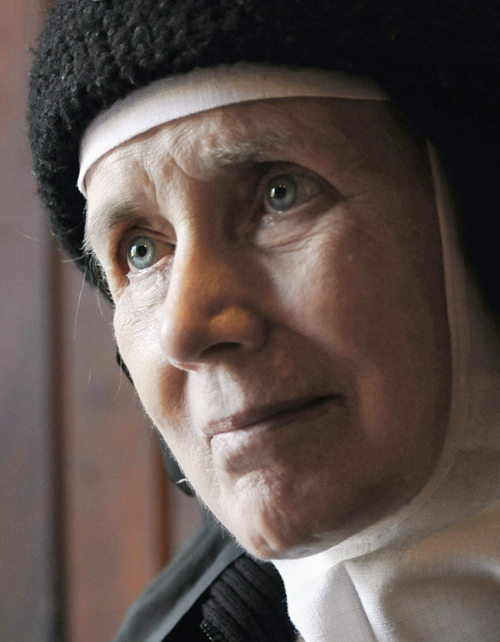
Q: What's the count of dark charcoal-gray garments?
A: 1